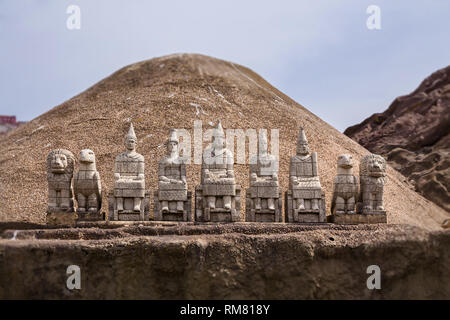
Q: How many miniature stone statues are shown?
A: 9